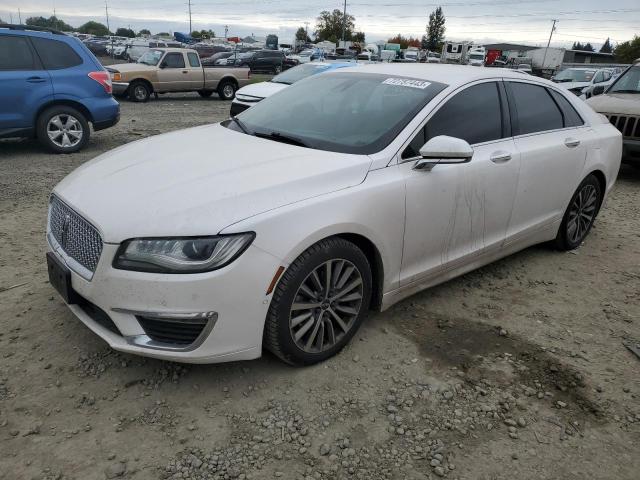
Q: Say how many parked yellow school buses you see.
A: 0